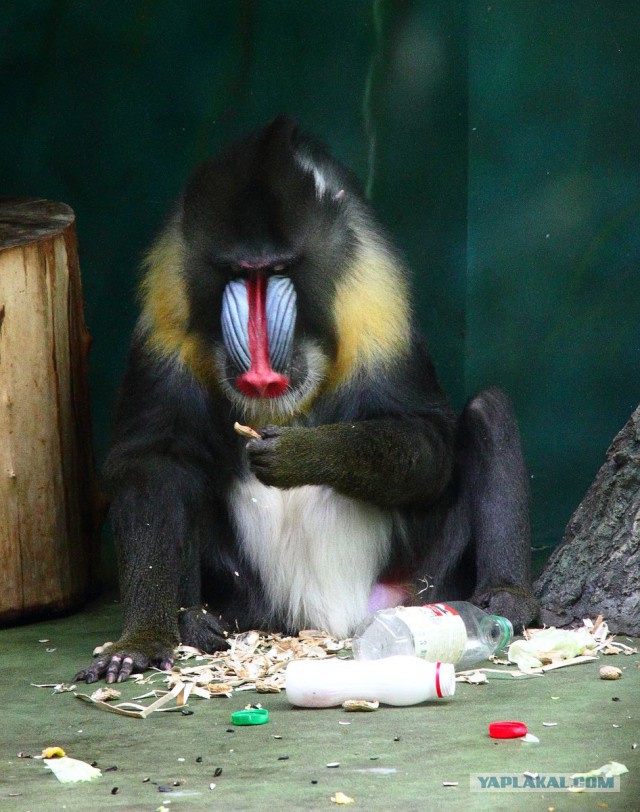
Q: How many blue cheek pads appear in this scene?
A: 2